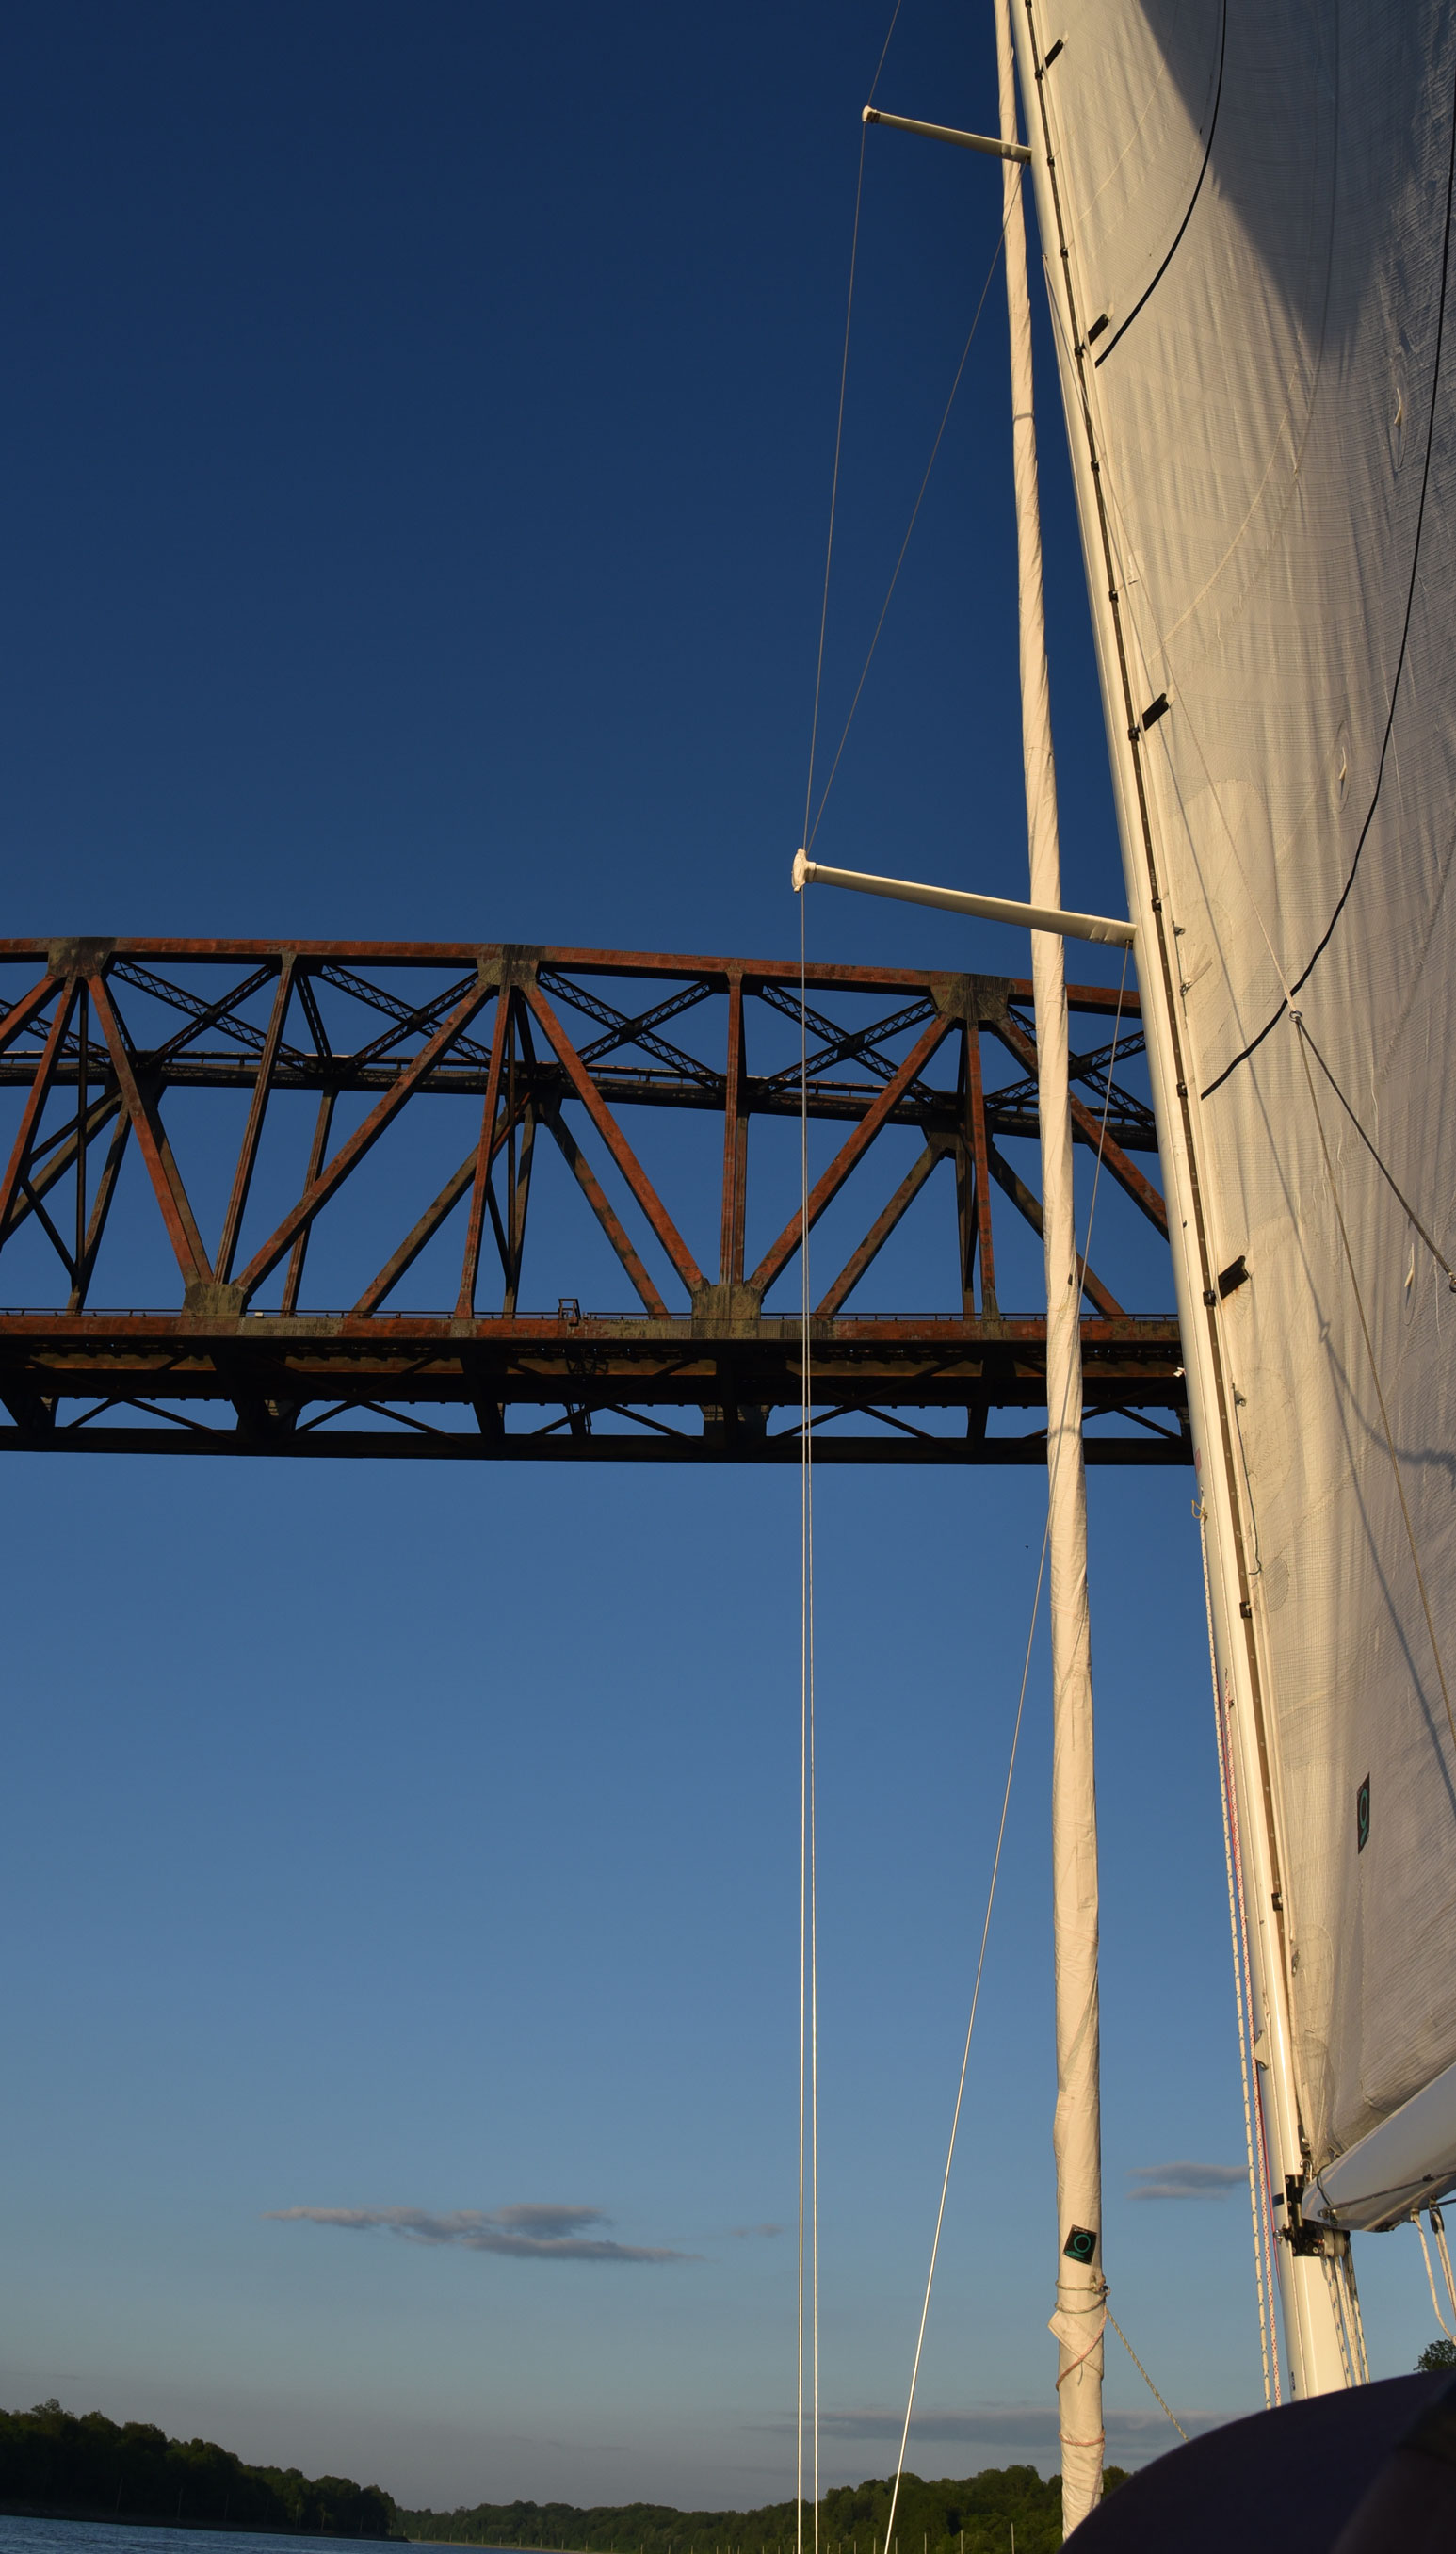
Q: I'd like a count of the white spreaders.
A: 2